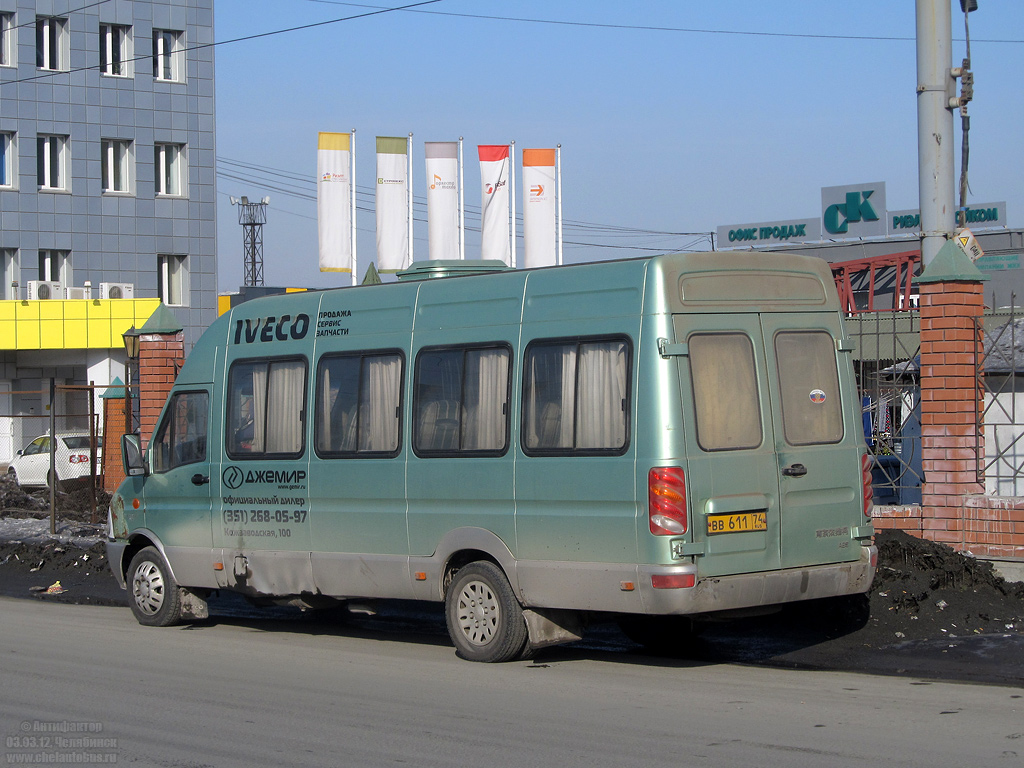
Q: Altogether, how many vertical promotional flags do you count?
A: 5